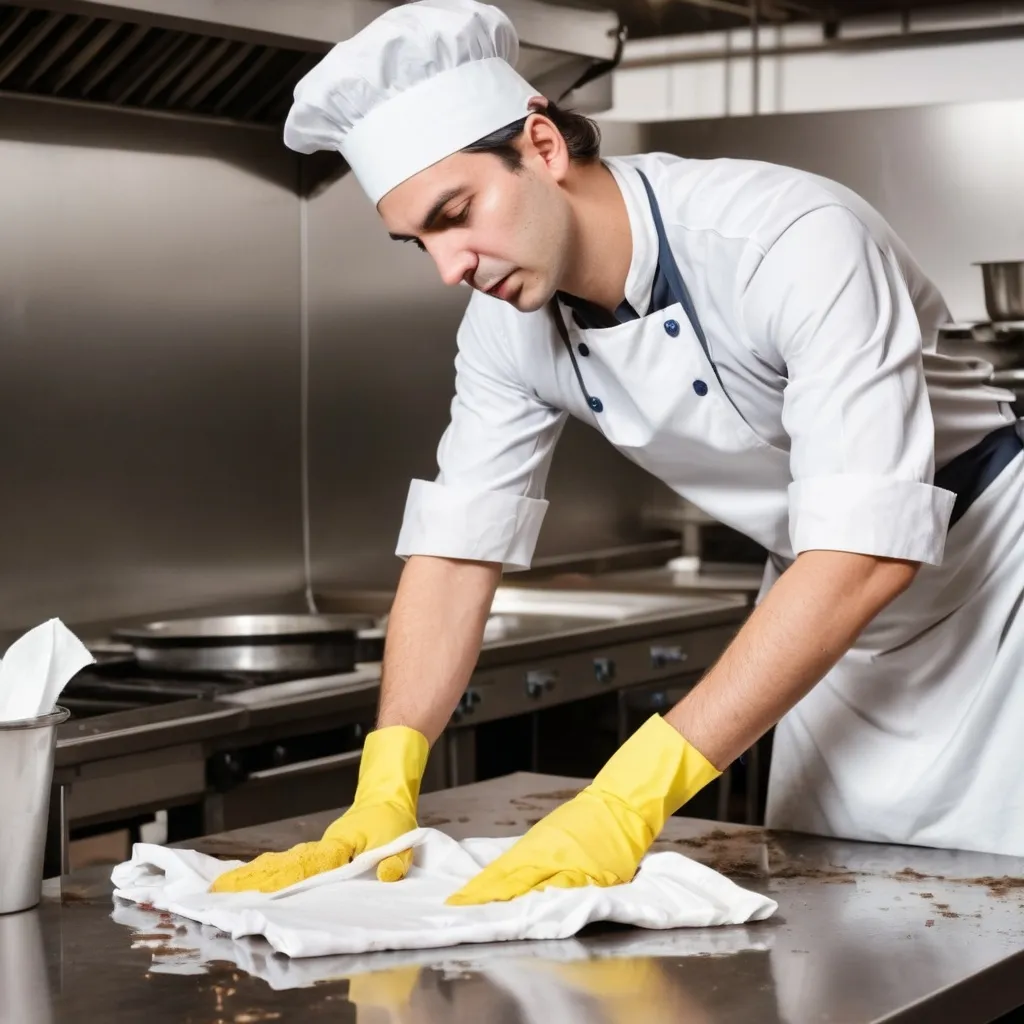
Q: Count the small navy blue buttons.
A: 4